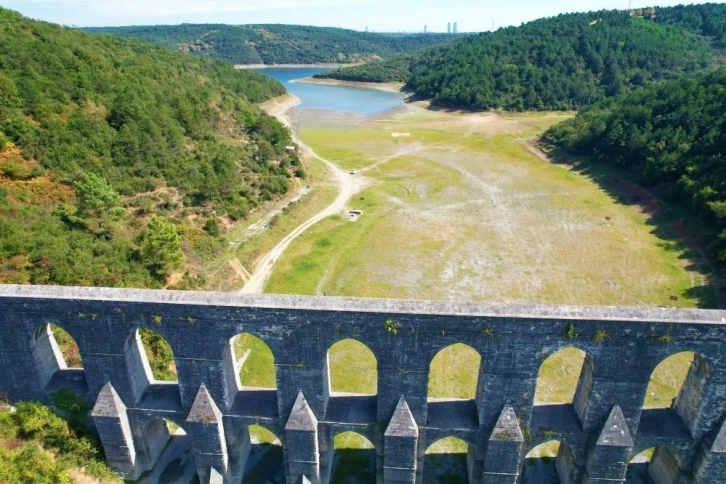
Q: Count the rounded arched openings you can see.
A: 13